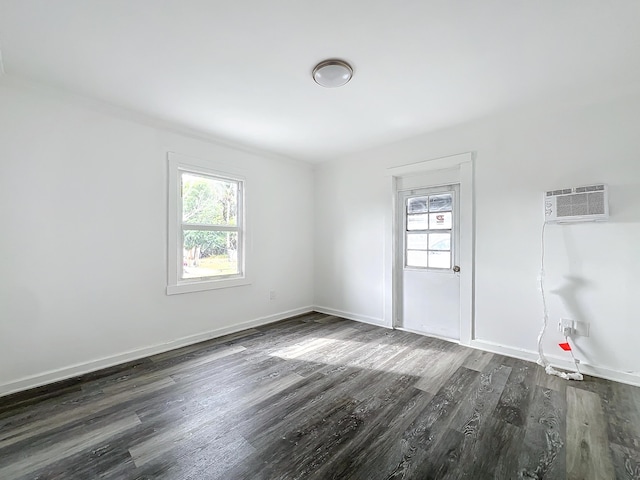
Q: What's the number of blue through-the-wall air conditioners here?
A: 0